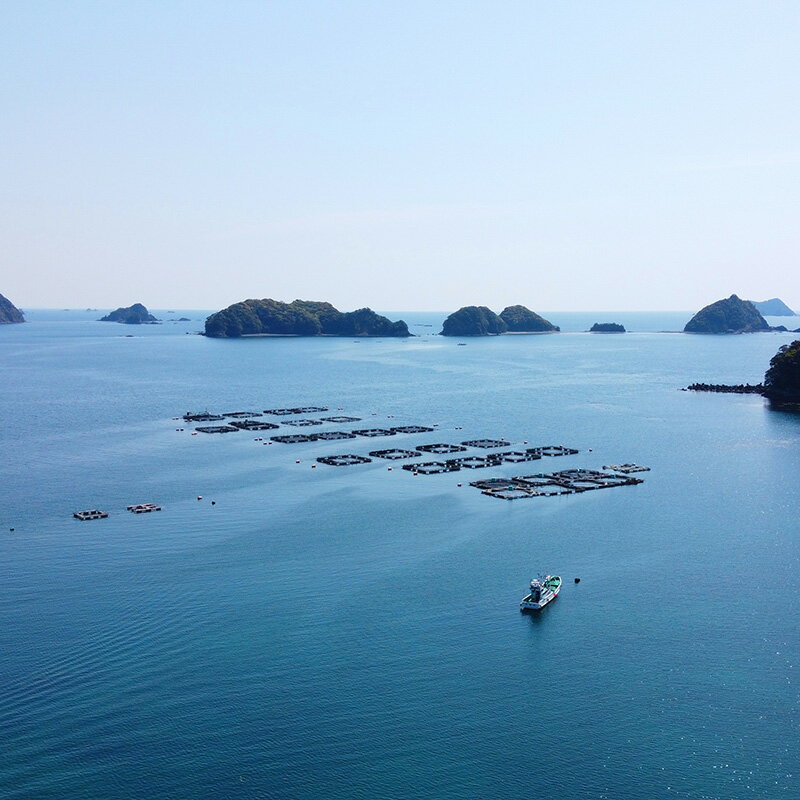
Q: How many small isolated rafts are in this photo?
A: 2